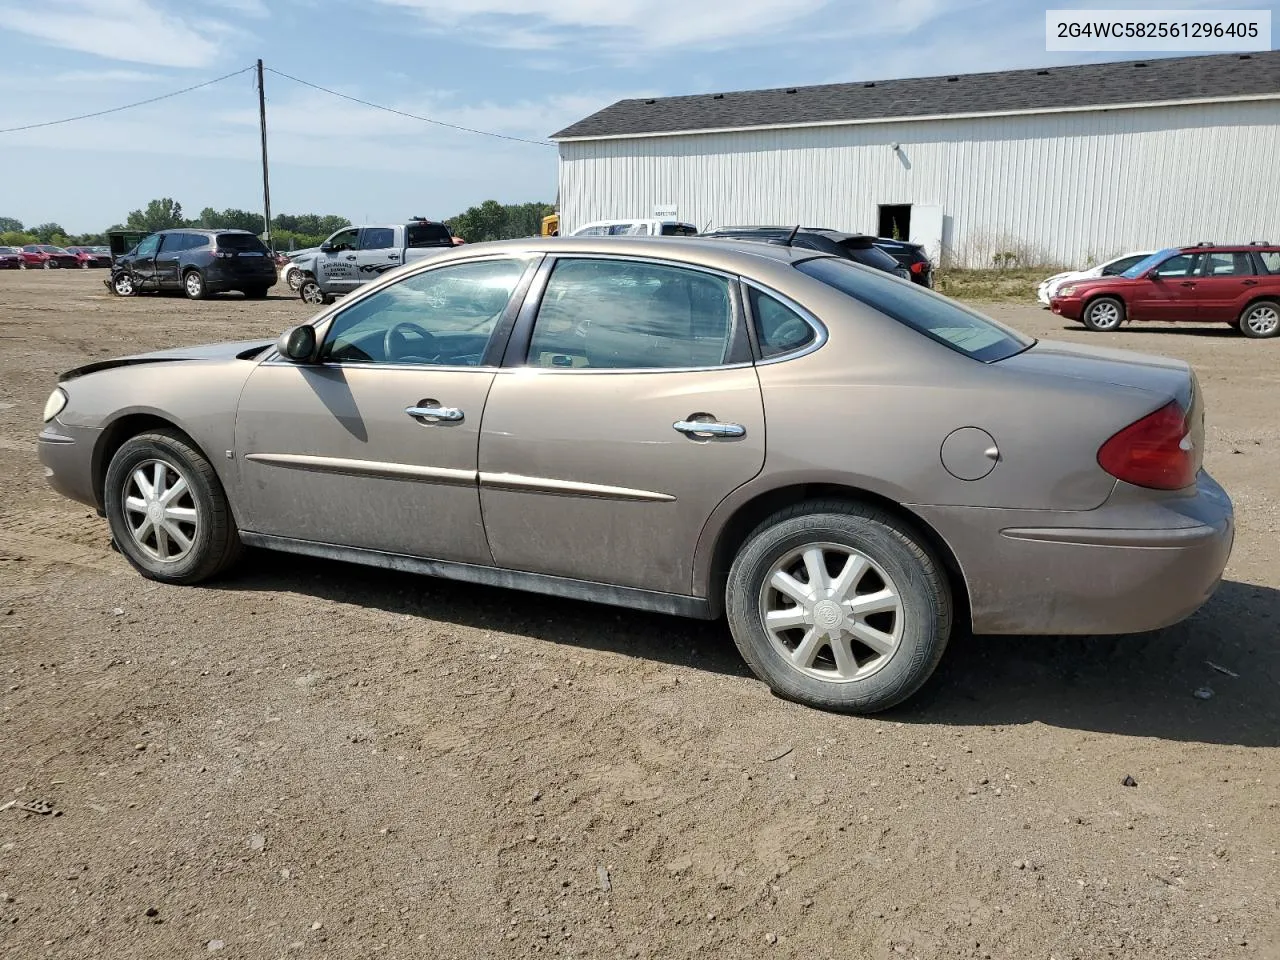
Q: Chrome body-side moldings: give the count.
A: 2